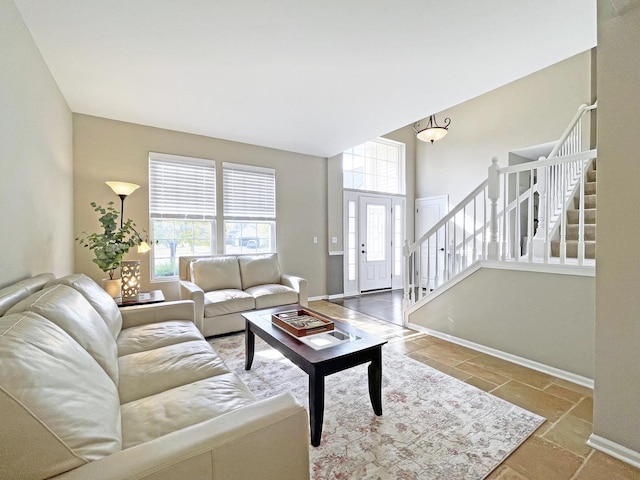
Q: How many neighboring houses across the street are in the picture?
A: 1